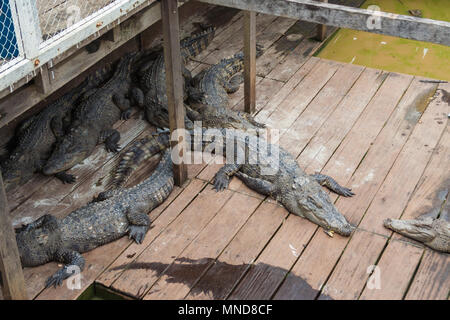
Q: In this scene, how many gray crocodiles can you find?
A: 7